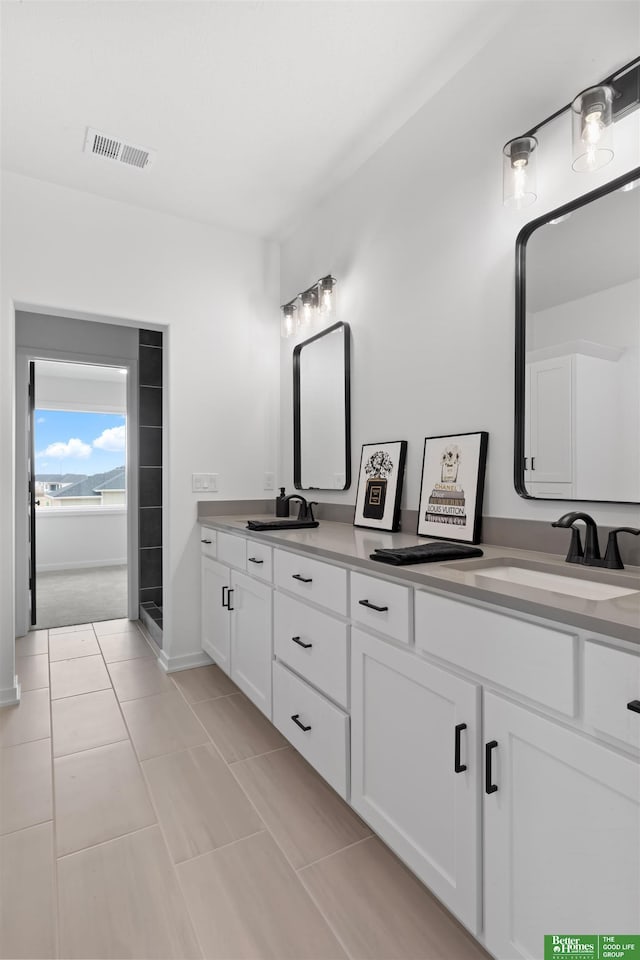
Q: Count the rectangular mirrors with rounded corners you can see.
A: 2